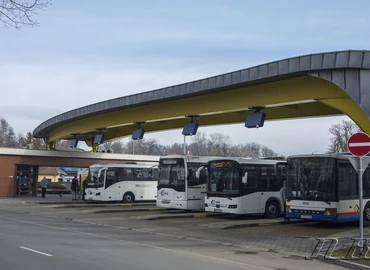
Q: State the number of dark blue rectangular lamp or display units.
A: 5